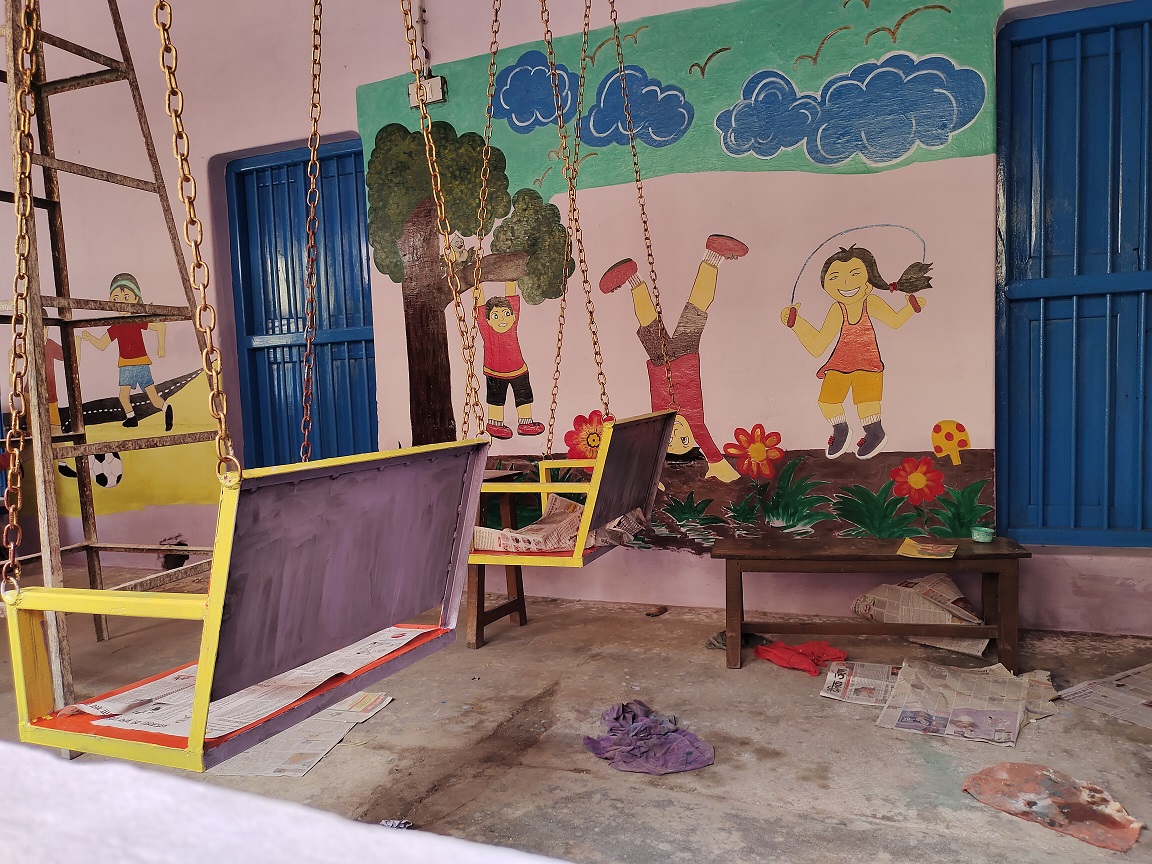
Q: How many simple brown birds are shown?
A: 9